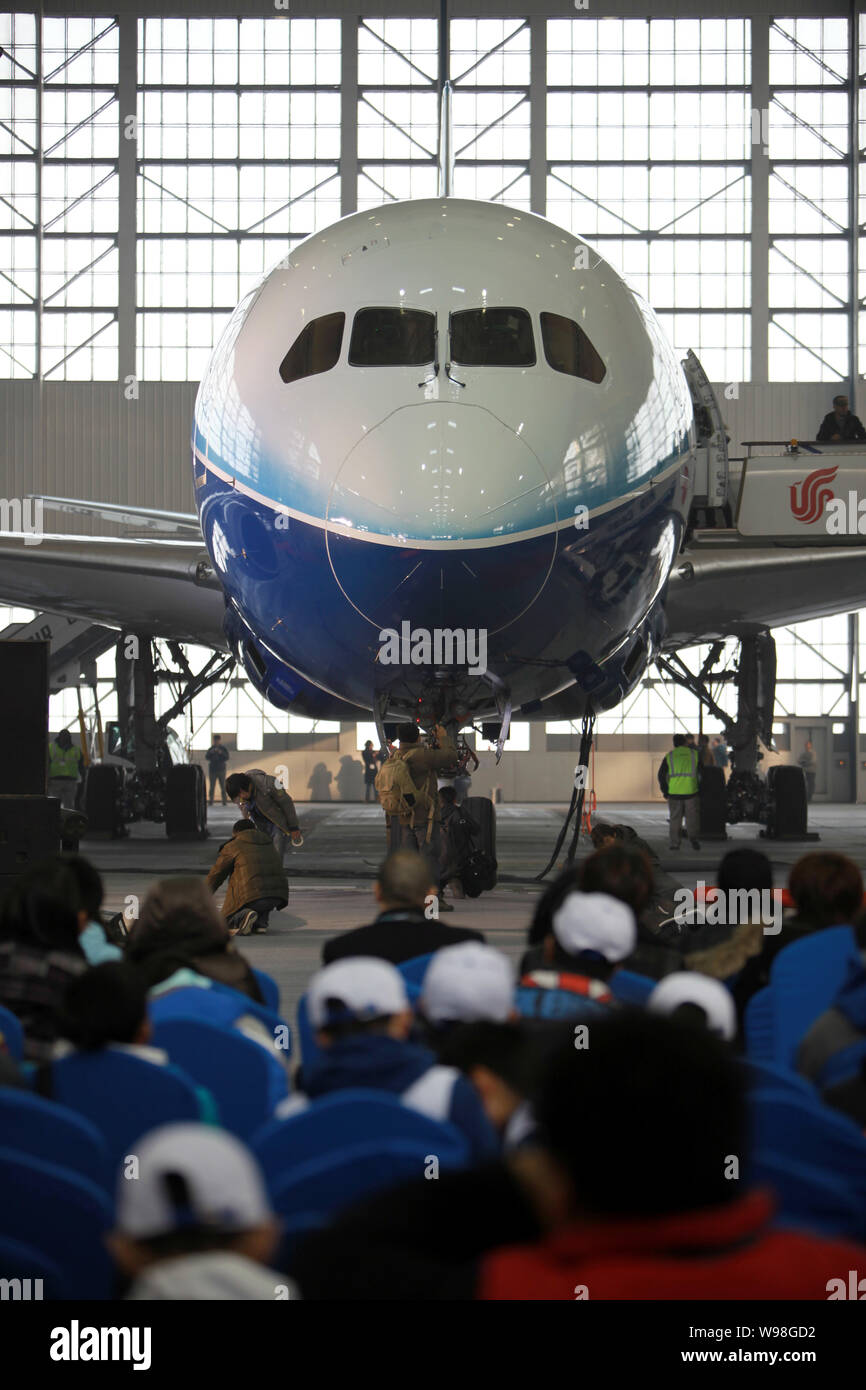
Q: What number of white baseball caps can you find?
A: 5